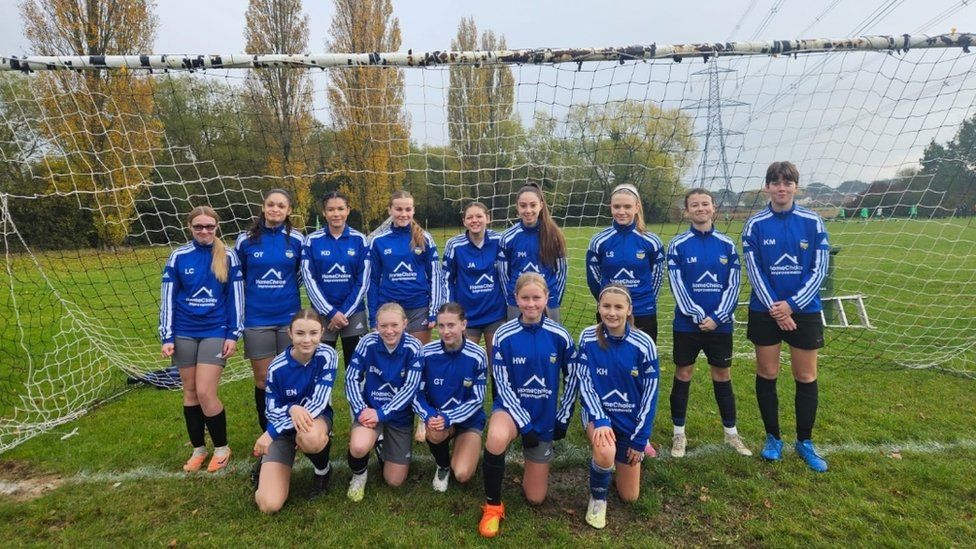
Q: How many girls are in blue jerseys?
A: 14